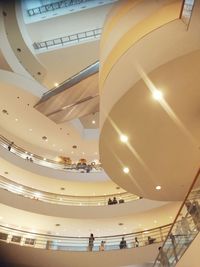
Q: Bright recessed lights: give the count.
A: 4